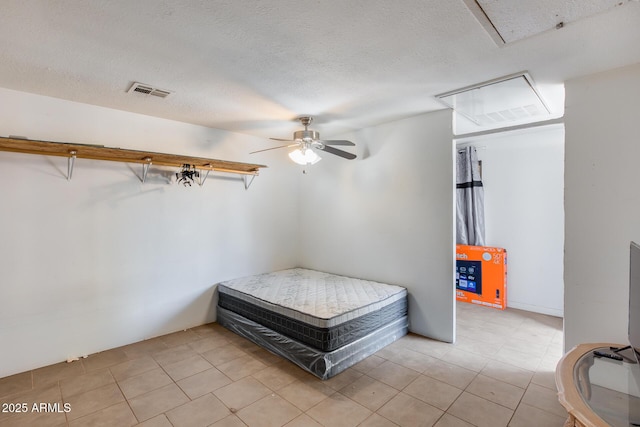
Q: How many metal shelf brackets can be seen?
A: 4